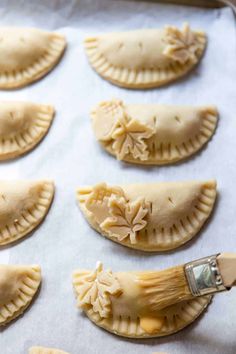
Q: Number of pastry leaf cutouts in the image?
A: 4